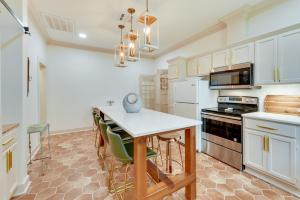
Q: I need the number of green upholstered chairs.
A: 4